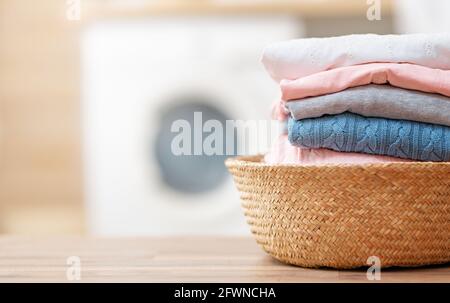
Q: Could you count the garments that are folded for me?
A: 5